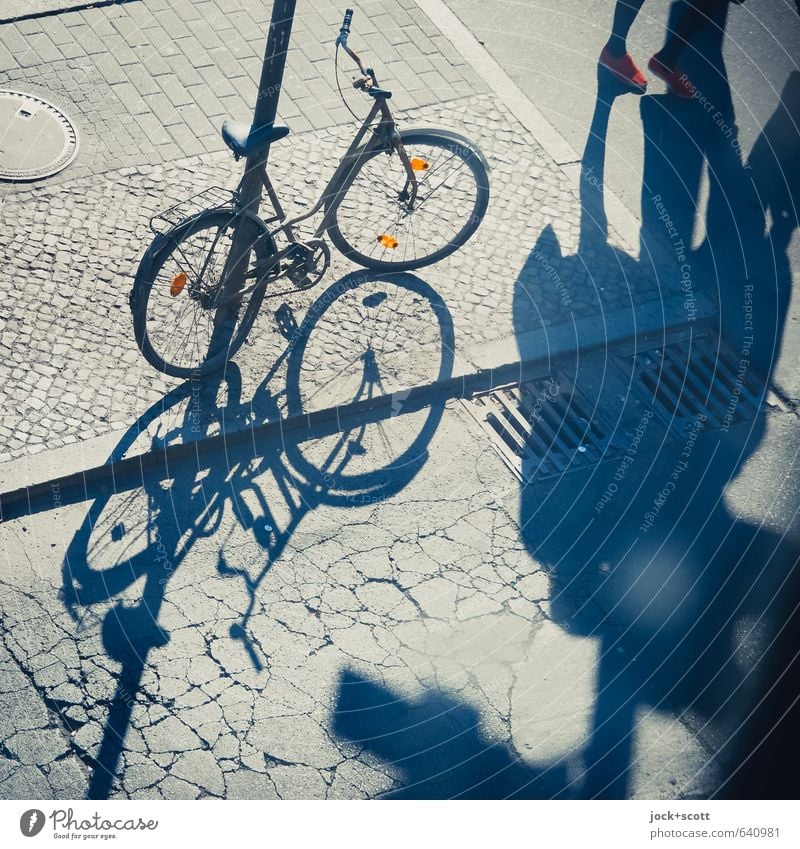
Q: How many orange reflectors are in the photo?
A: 3